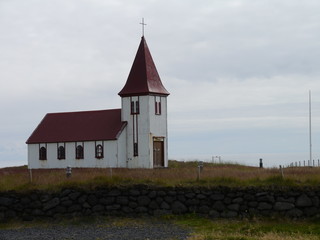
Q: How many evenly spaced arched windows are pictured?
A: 4